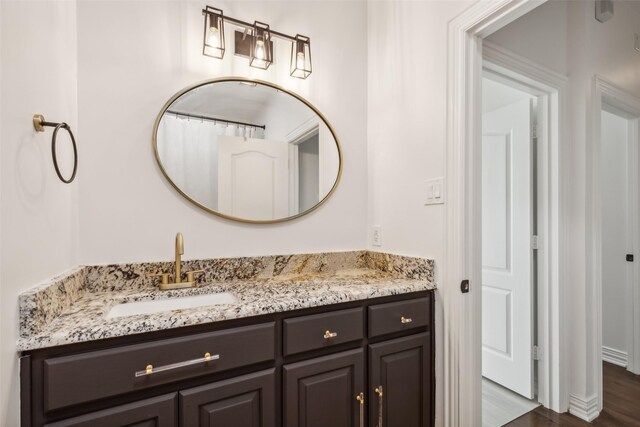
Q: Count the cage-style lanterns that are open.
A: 3